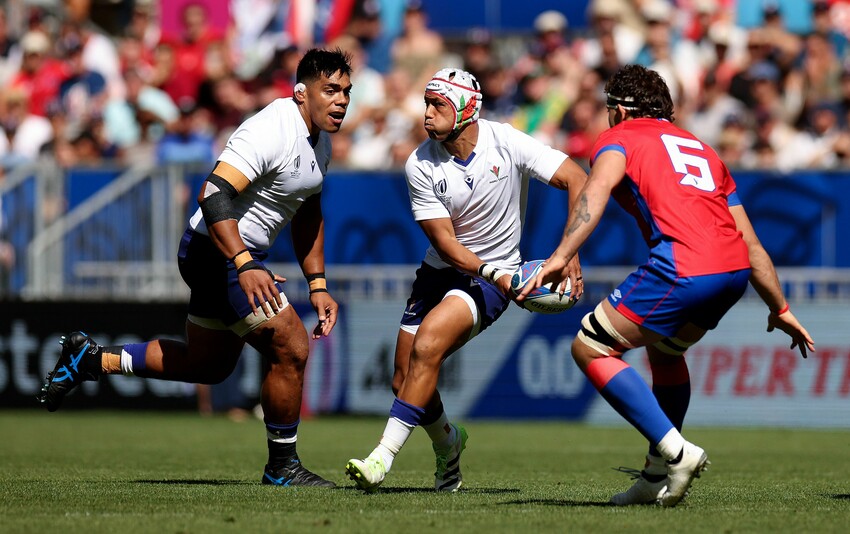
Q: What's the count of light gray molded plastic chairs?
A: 0